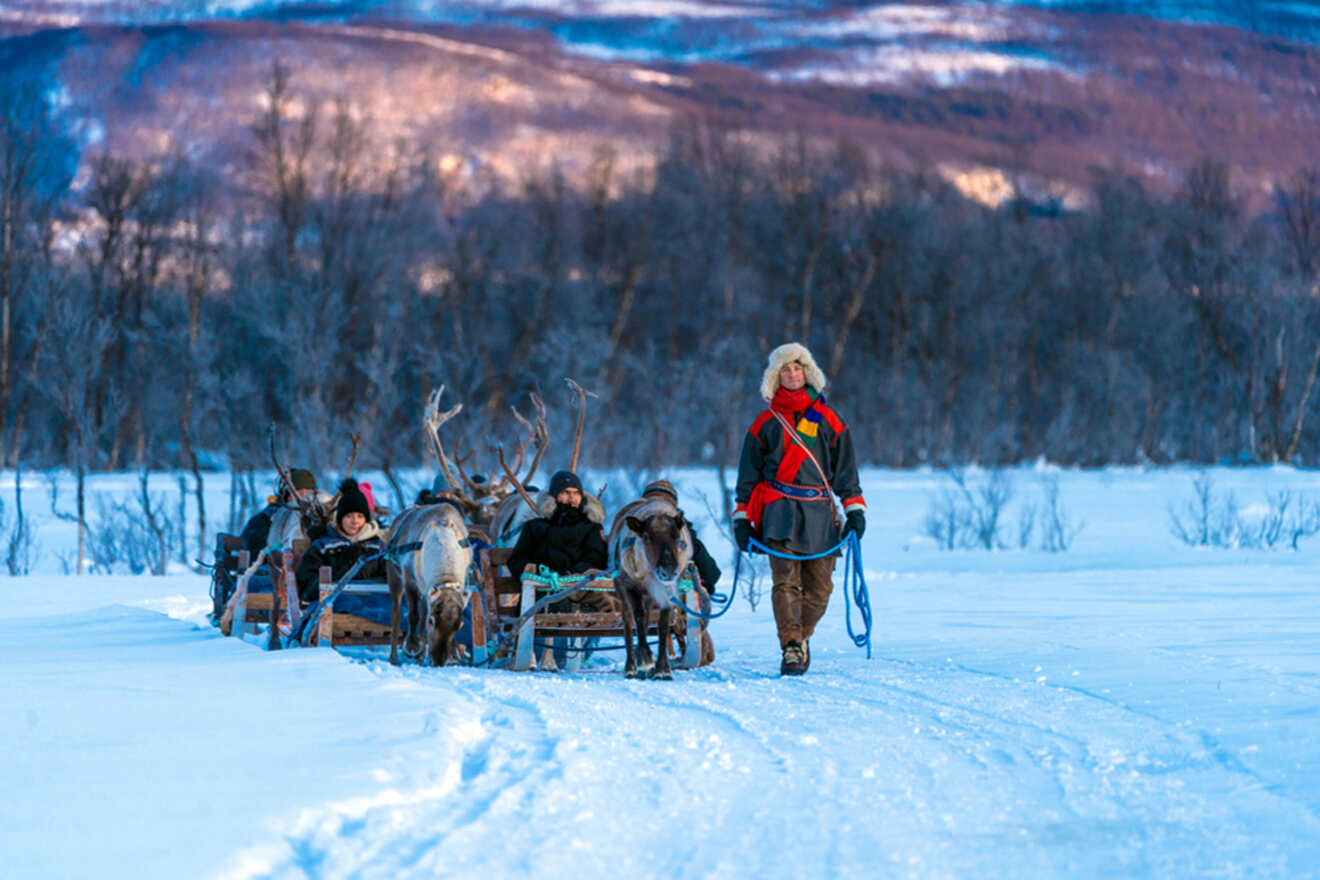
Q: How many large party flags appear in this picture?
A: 0